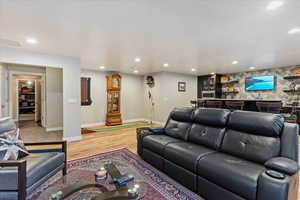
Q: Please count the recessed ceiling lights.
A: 11